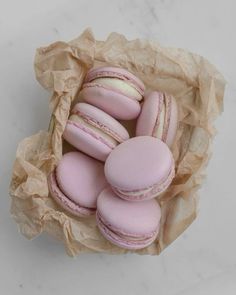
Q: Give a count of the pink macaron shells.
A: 12